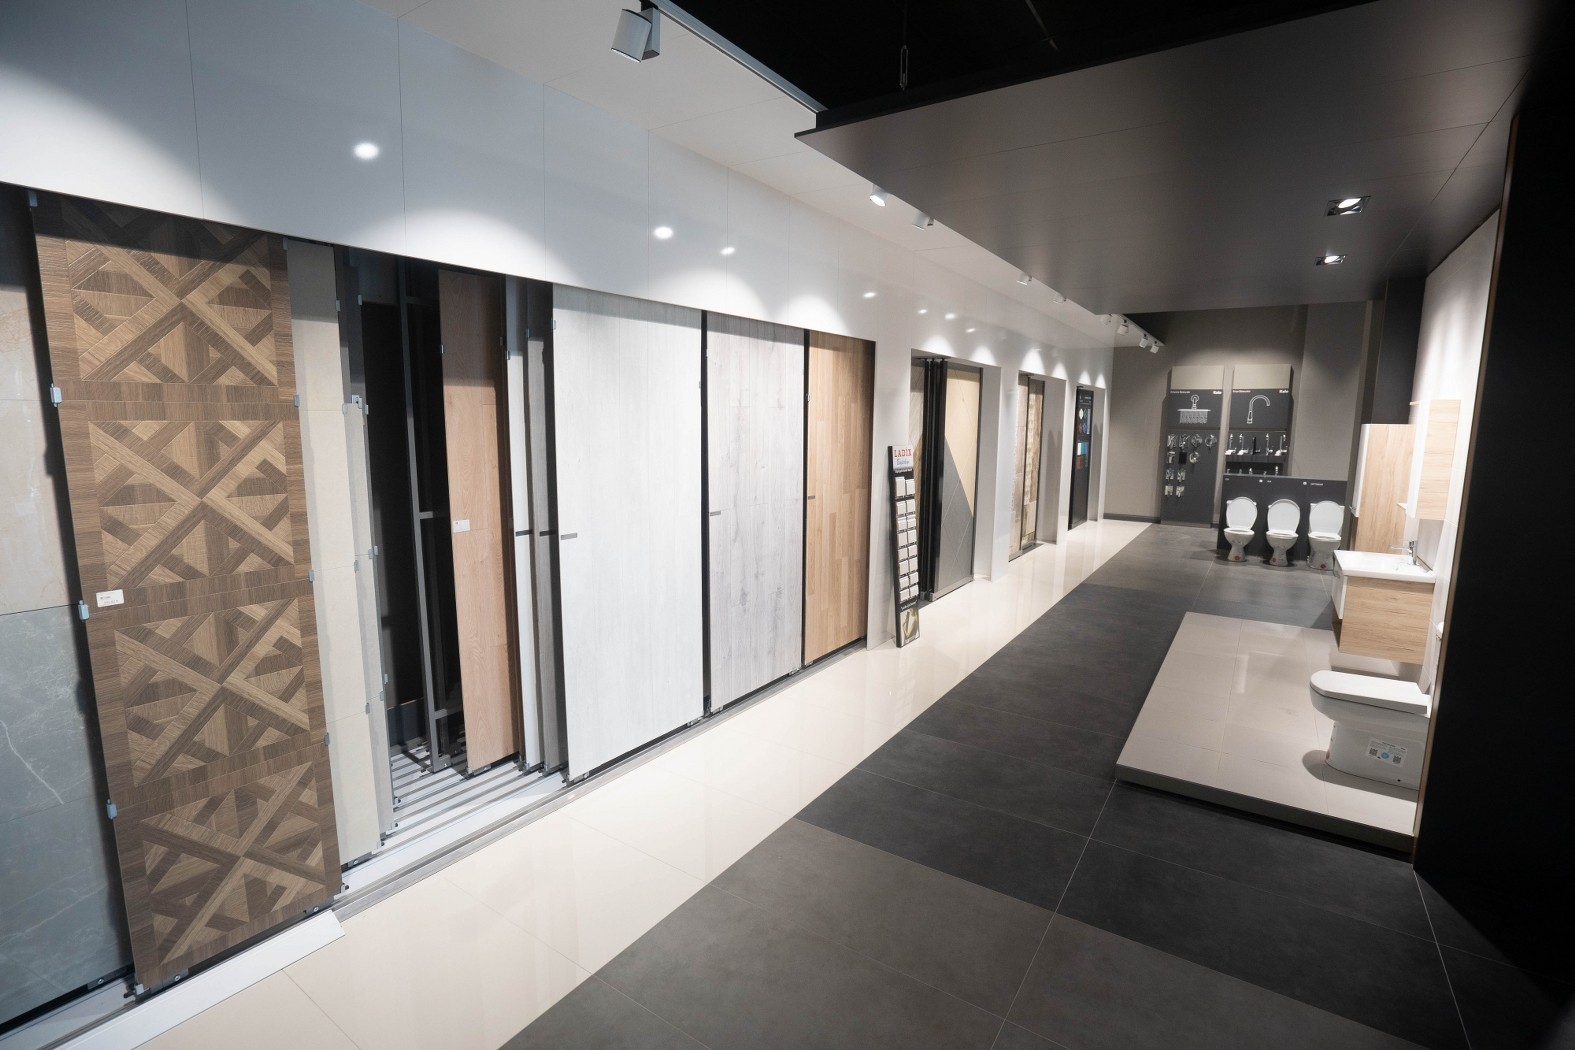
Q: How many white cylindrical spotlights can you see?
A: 9